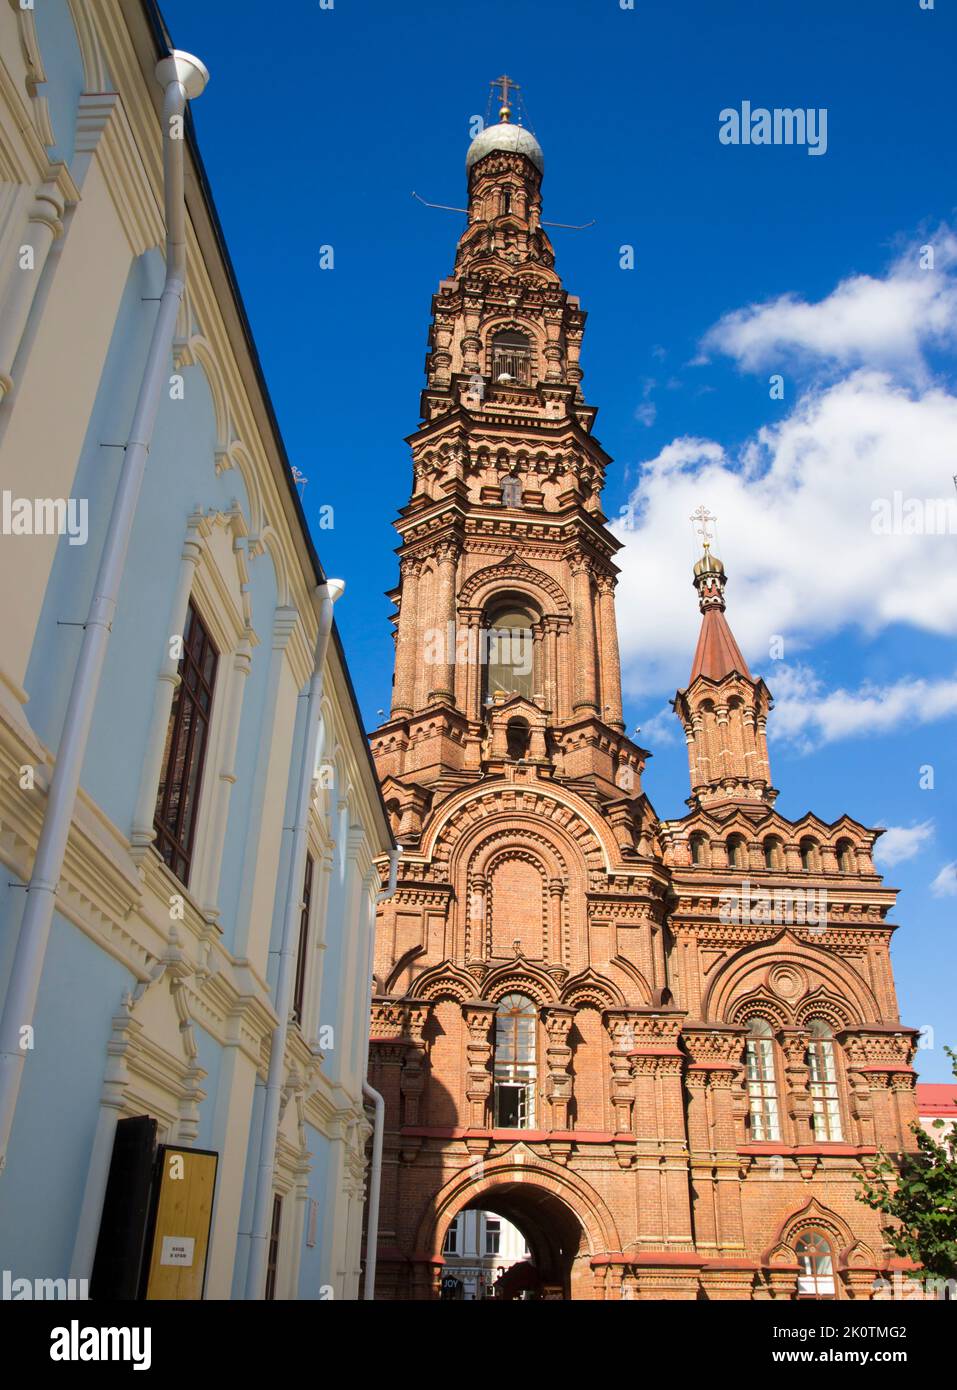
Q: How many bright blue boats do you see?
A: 0